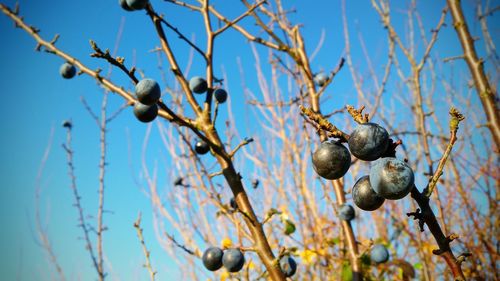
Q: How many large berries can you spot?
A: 4